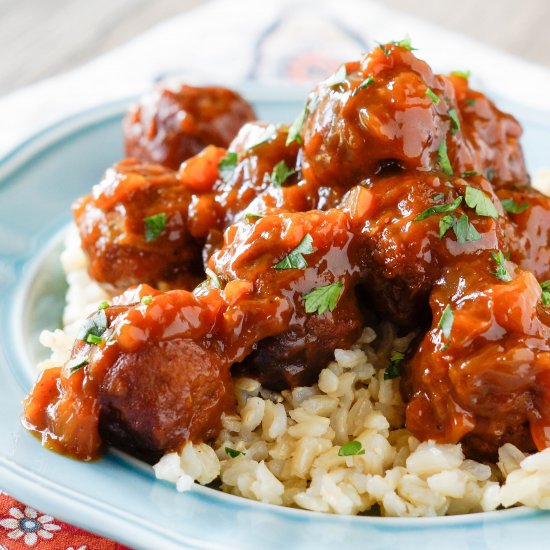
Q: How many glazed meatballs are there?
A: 10